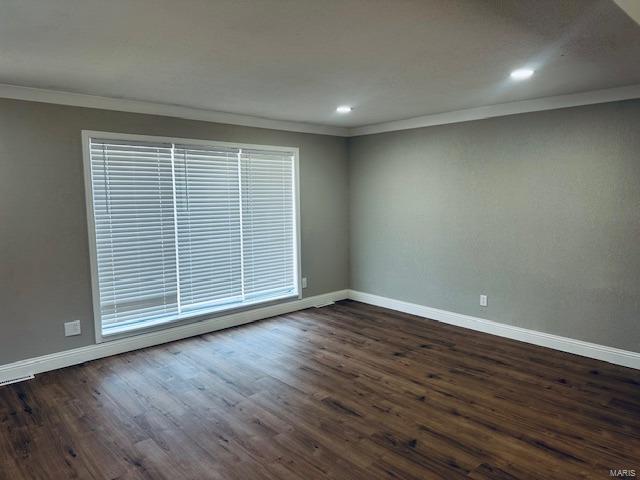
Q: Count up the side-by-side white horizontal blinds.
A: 3